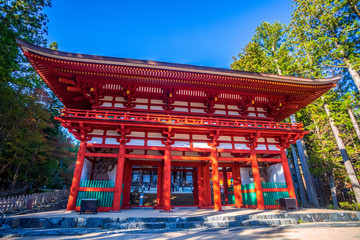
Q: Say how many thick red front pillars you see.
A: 6